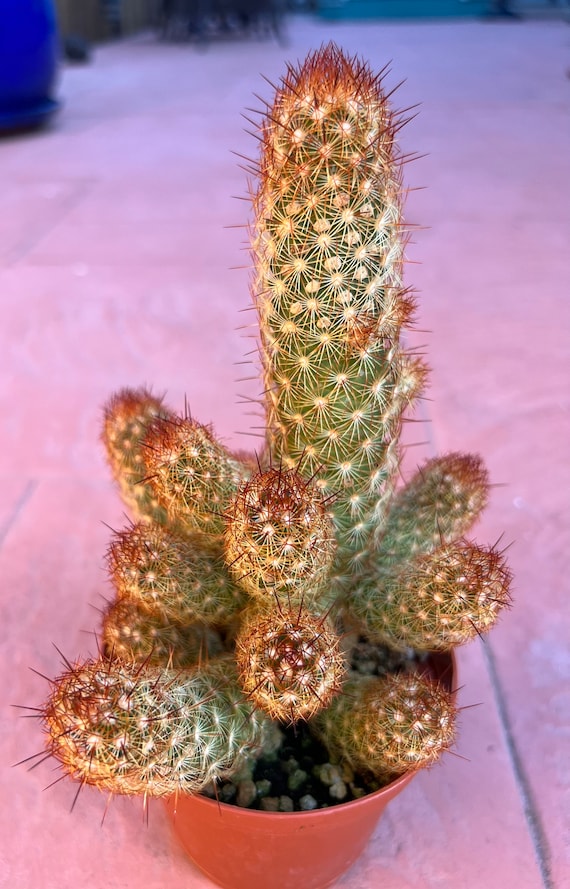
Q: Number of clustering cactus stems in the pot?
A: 11